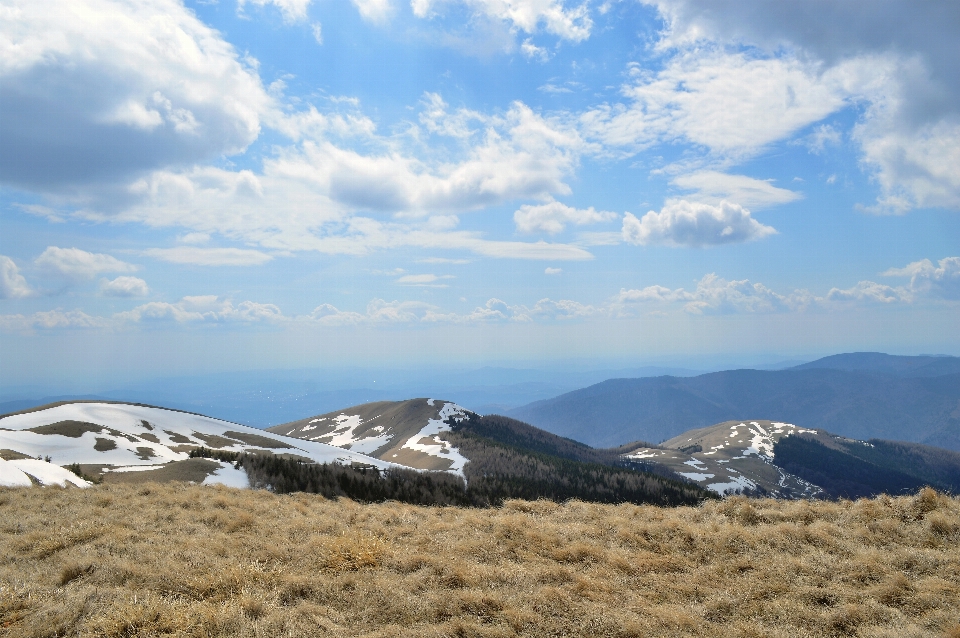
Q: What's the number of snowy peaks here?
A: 3